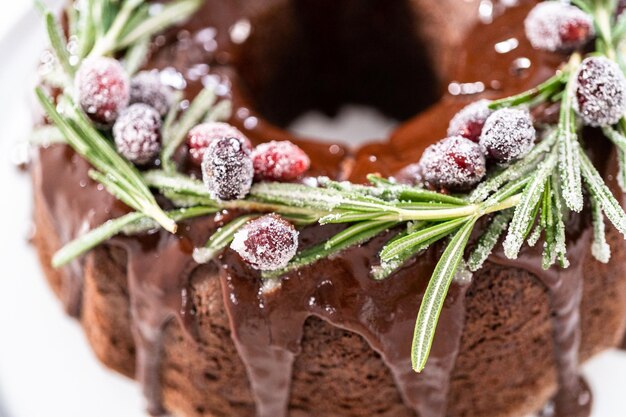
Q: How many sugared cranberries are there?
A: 12